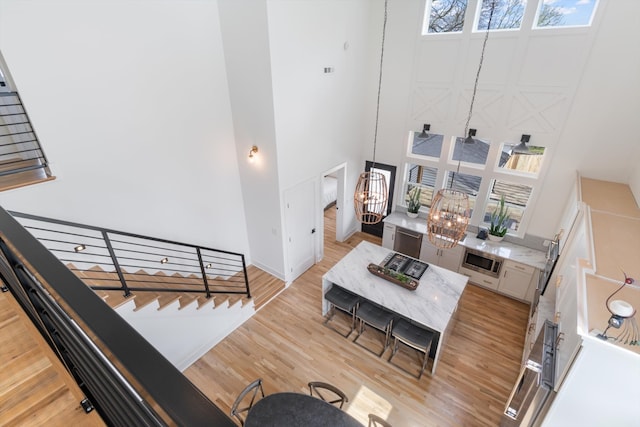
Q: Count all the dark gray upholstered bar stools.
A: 3